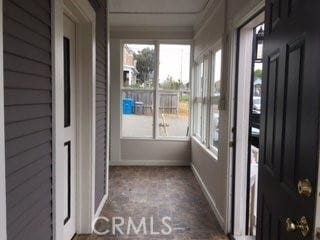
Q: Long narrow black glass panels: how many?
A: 1